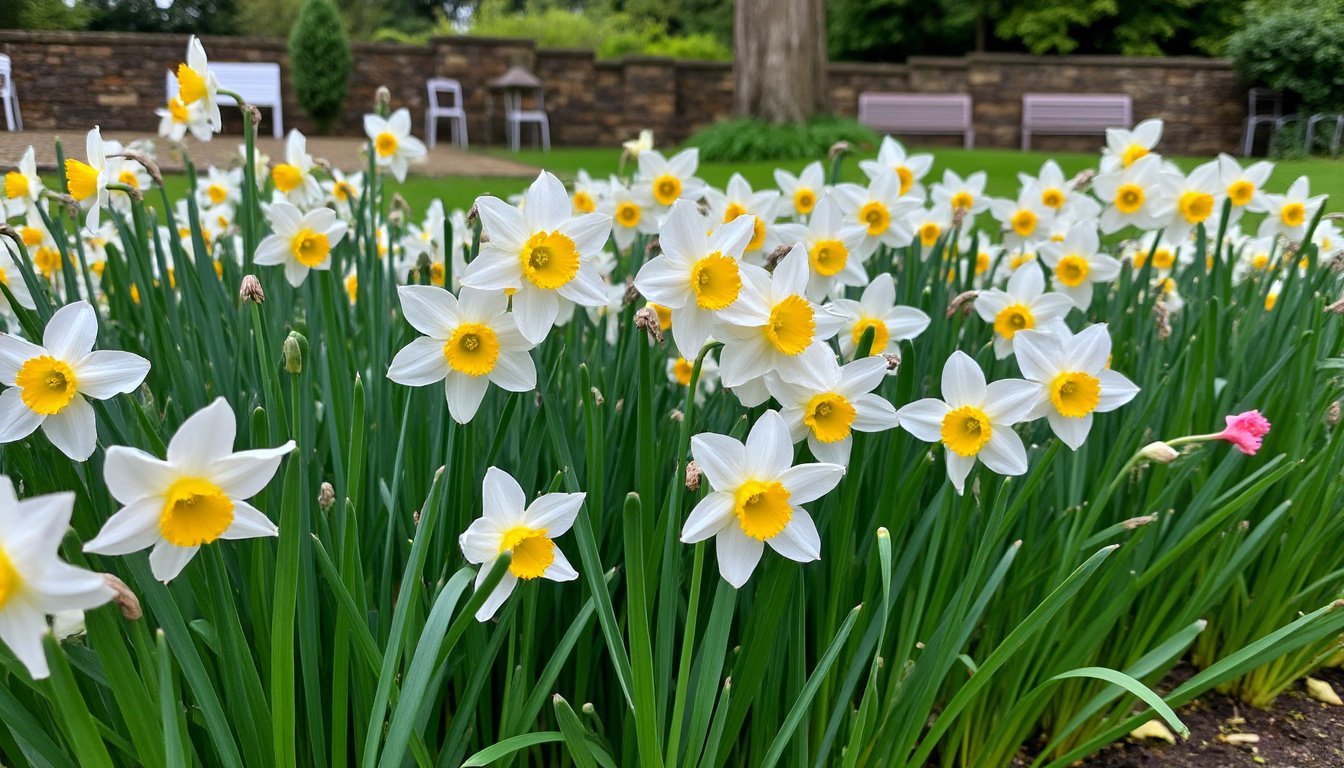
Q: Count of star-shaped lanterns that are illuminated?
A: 0